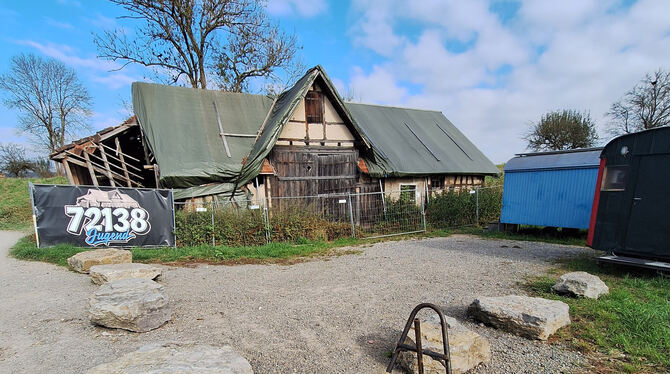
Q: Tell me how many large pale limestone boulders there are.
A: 7